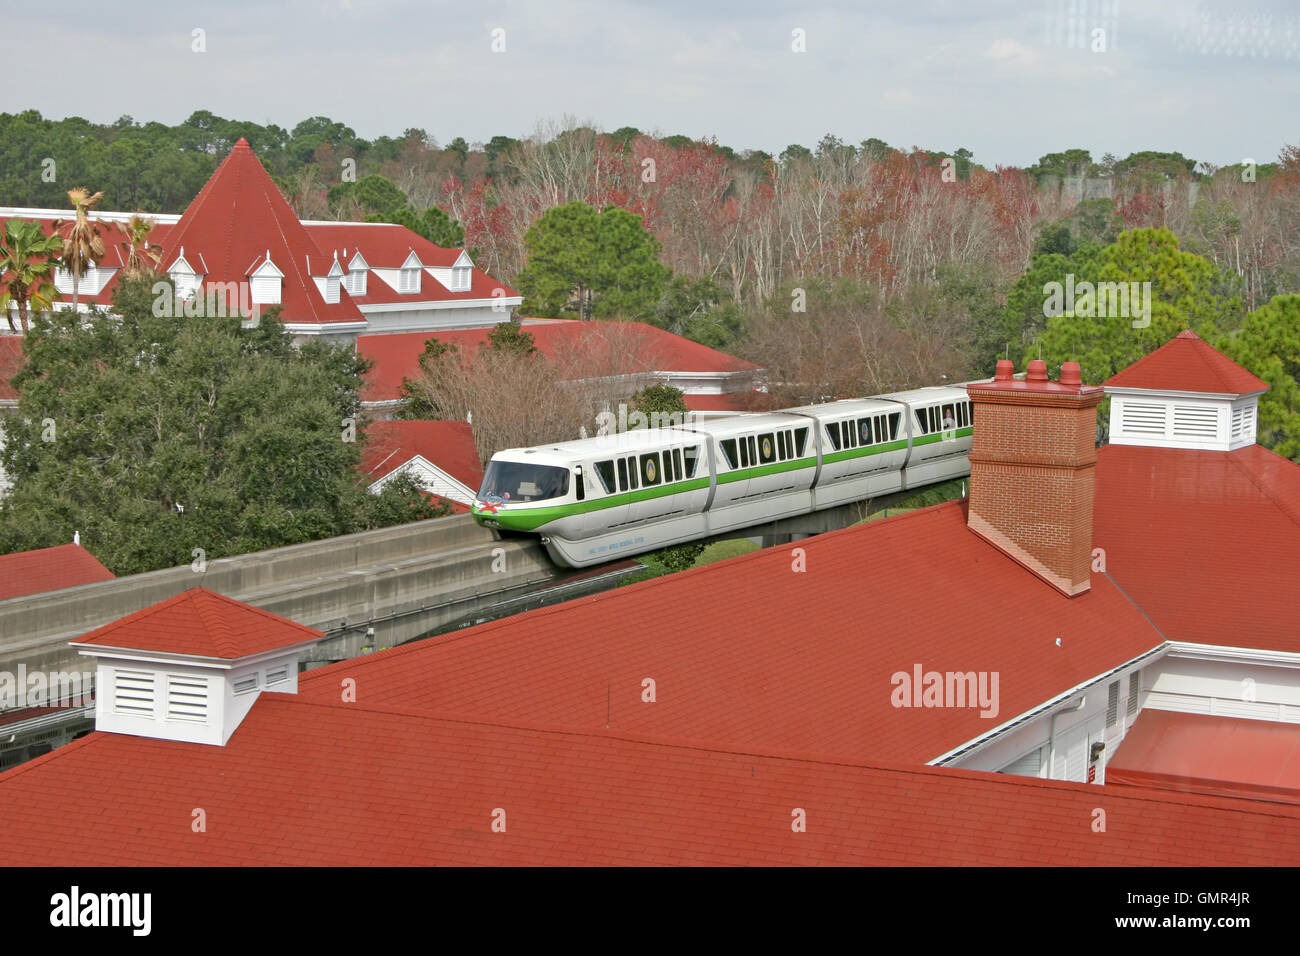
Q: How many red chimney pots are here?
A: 3